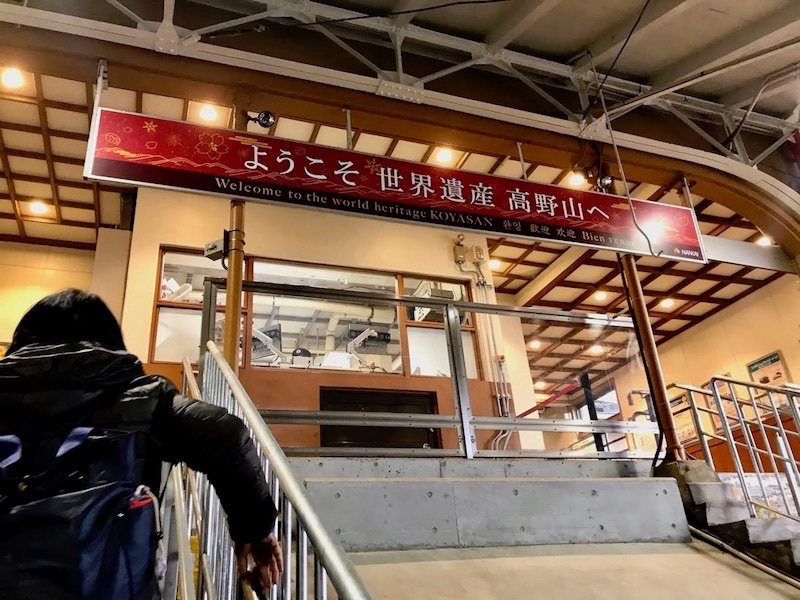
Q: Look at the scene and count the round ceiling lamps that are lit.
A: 12